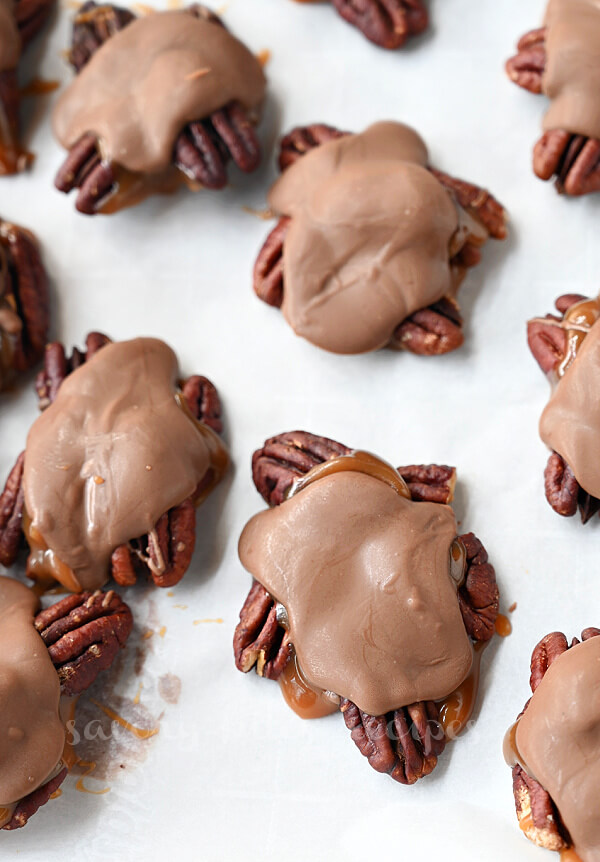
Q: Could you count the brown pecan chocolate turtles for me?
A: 11